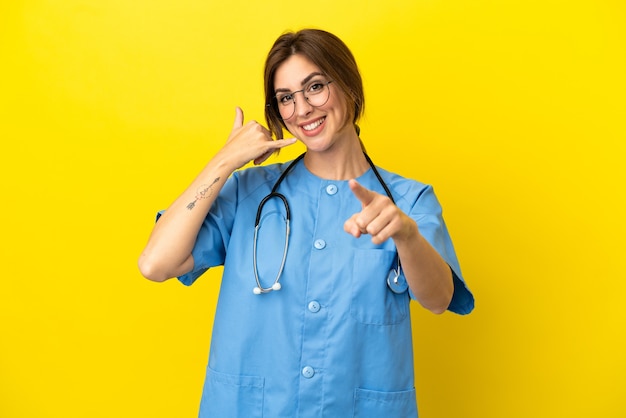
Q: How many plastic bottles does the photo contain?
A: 0